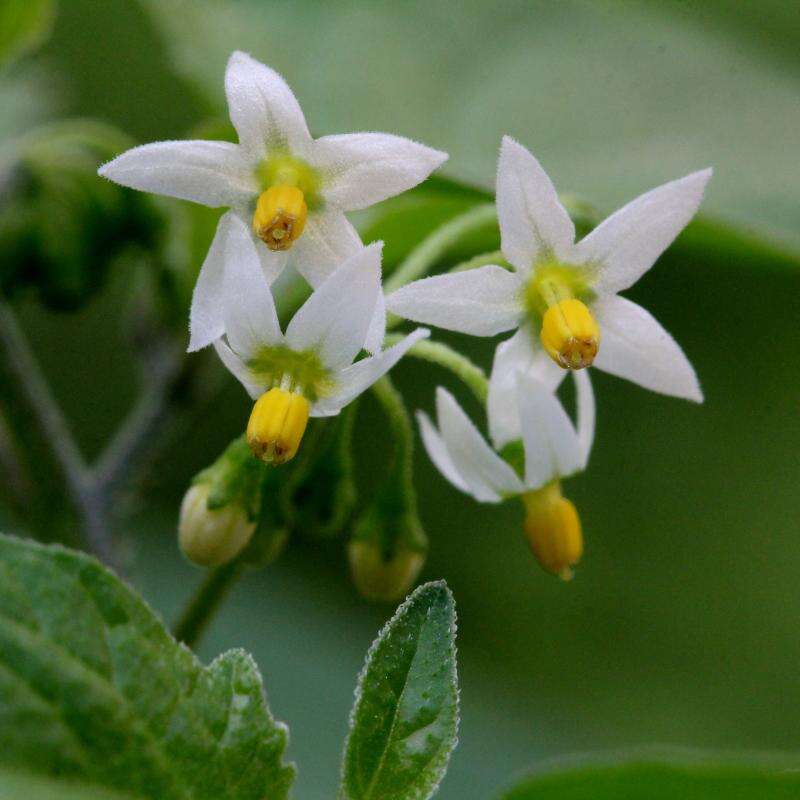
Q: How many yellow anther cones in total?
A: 4